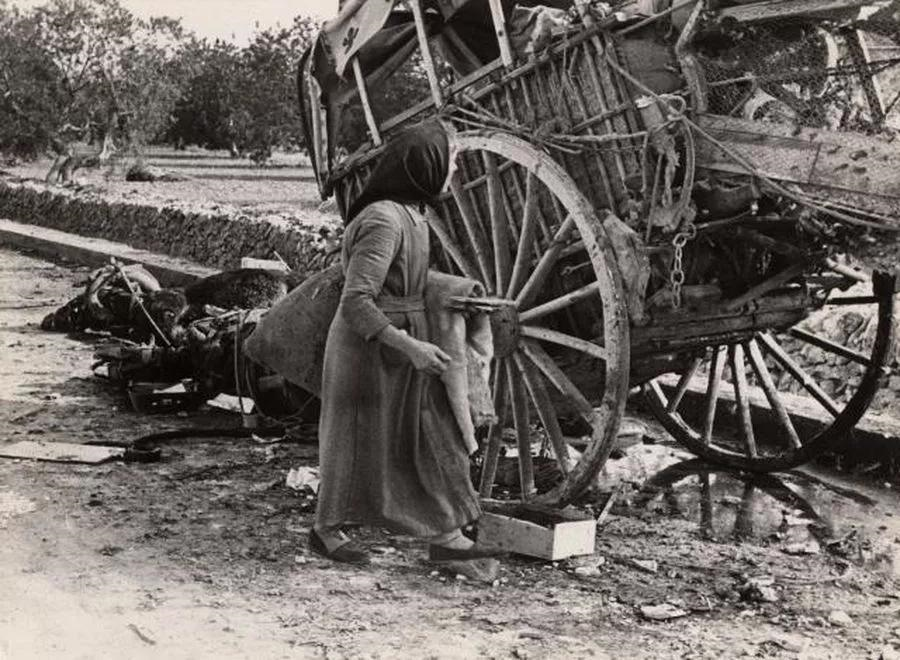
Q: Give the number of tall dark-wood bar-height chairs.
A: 0